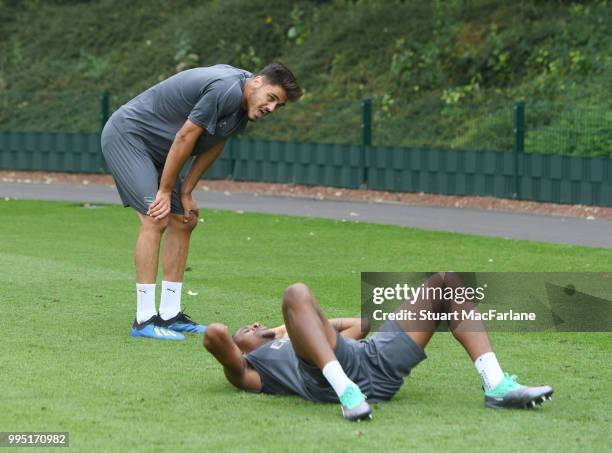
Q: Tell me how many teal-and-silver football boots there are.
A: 2